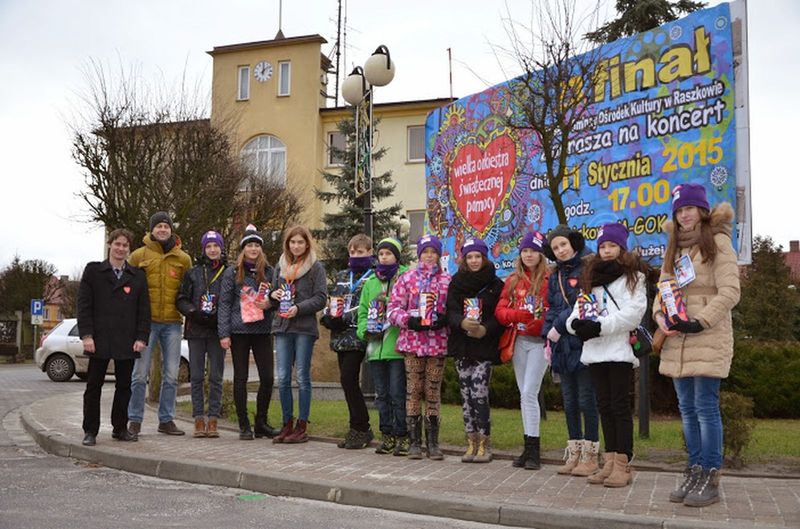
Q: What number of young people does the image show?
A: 11